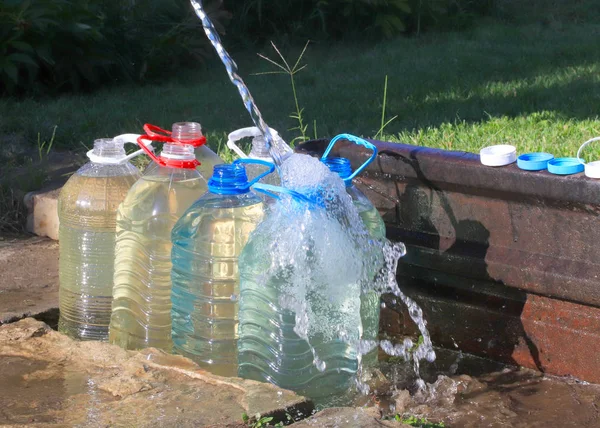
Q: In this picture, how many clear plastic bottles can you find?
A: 7